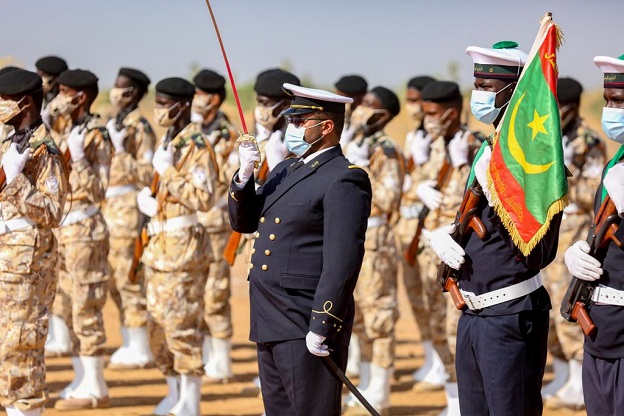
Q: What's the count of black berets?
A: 13